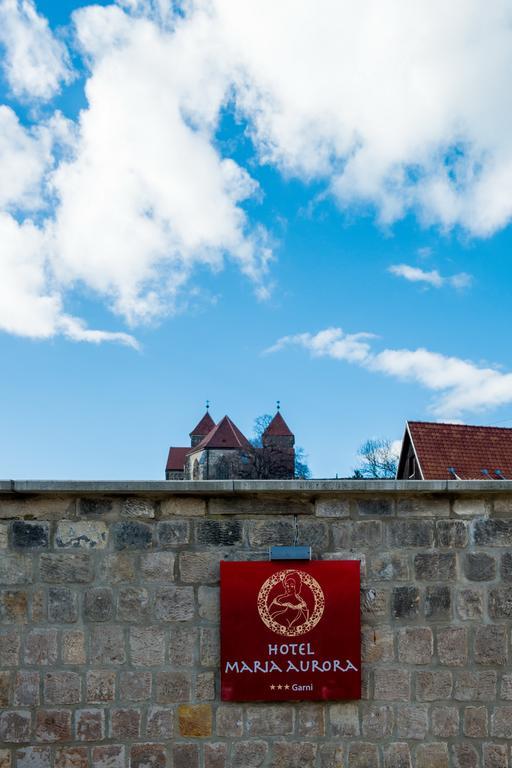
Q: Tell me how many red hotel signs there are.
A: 1